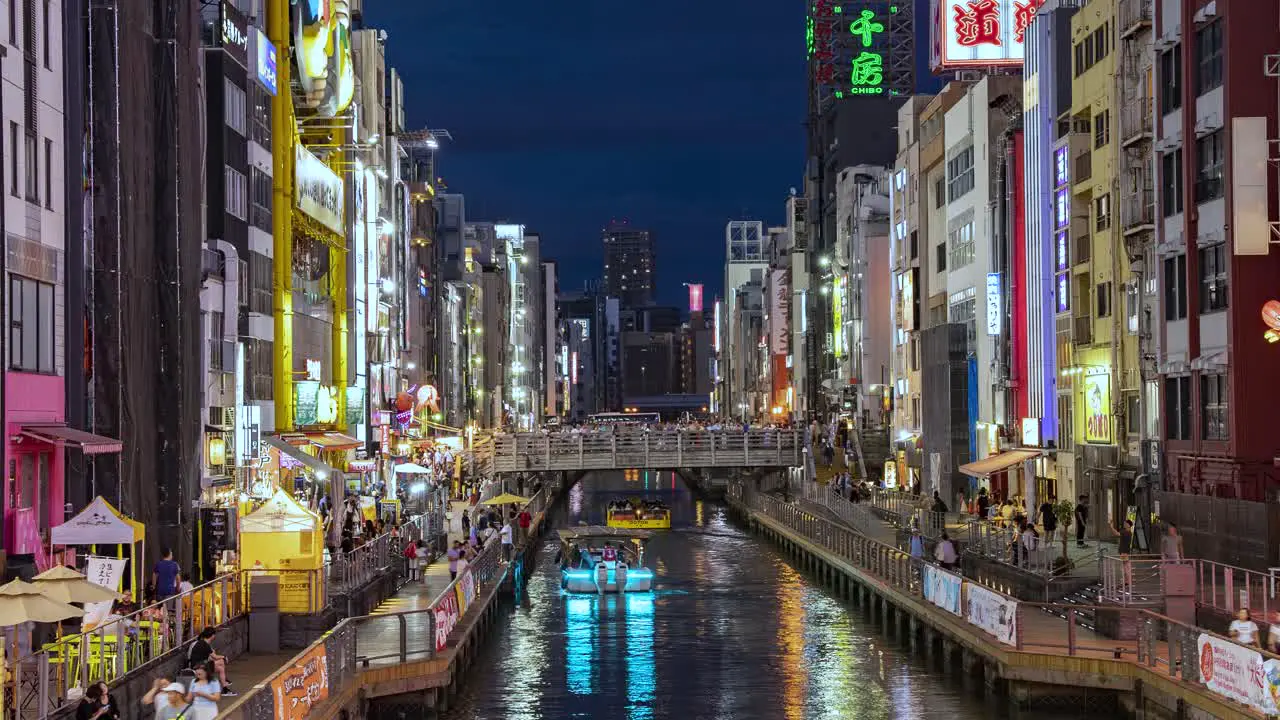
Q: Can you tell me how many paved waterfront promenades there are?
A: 2